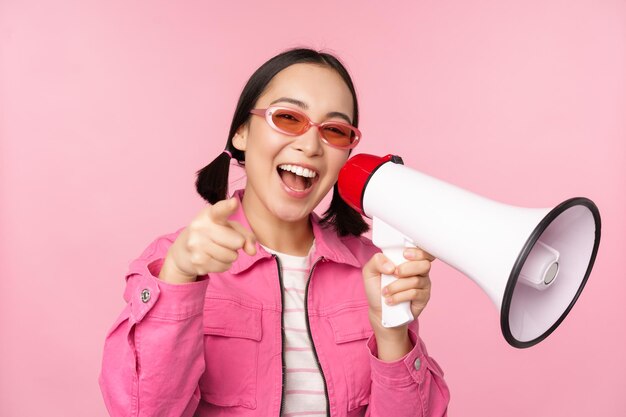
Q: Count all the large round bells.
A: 1